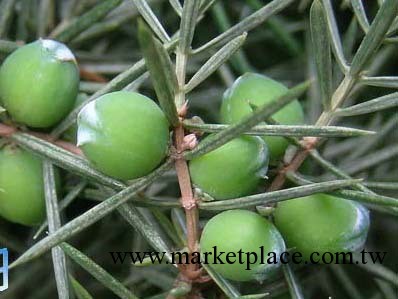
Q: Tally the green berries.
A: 7